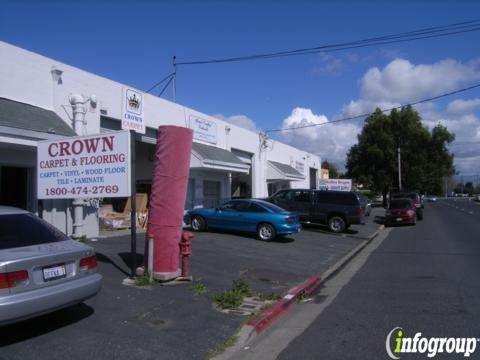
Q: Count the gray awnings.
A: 3